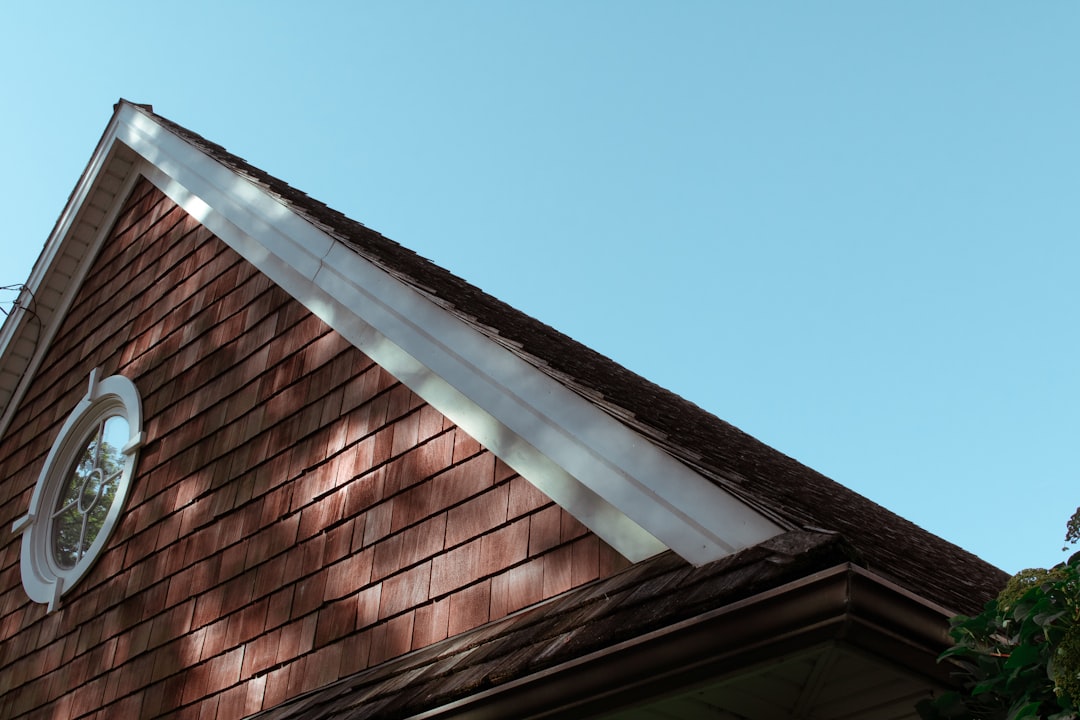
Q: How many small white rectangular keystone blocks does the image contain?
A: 4